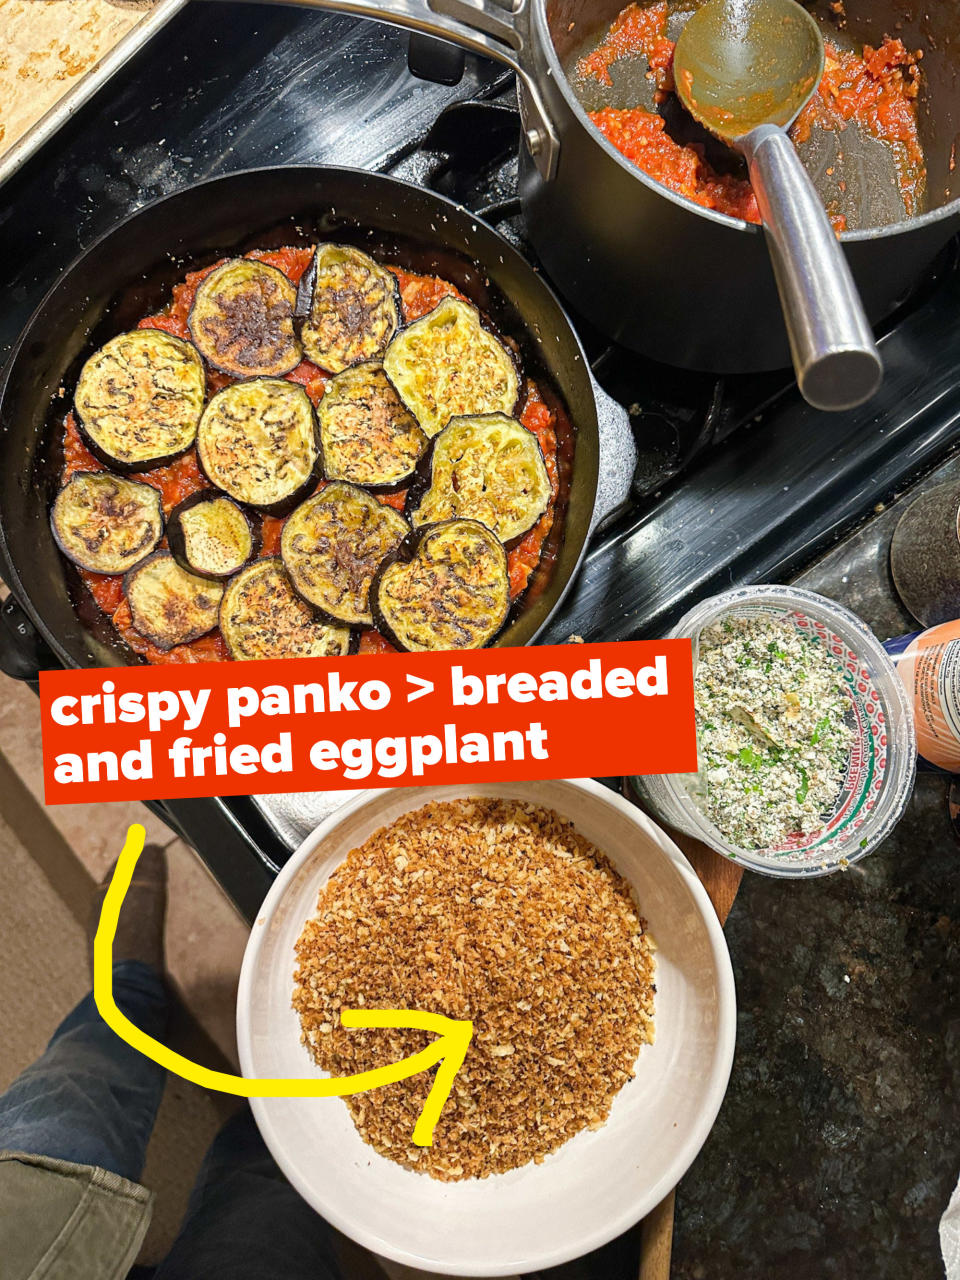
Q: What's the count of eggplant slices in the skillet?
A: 13